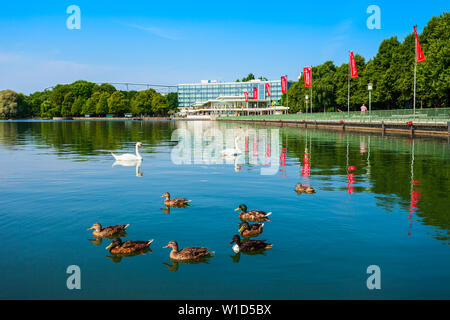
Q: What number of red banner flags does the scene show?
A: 7